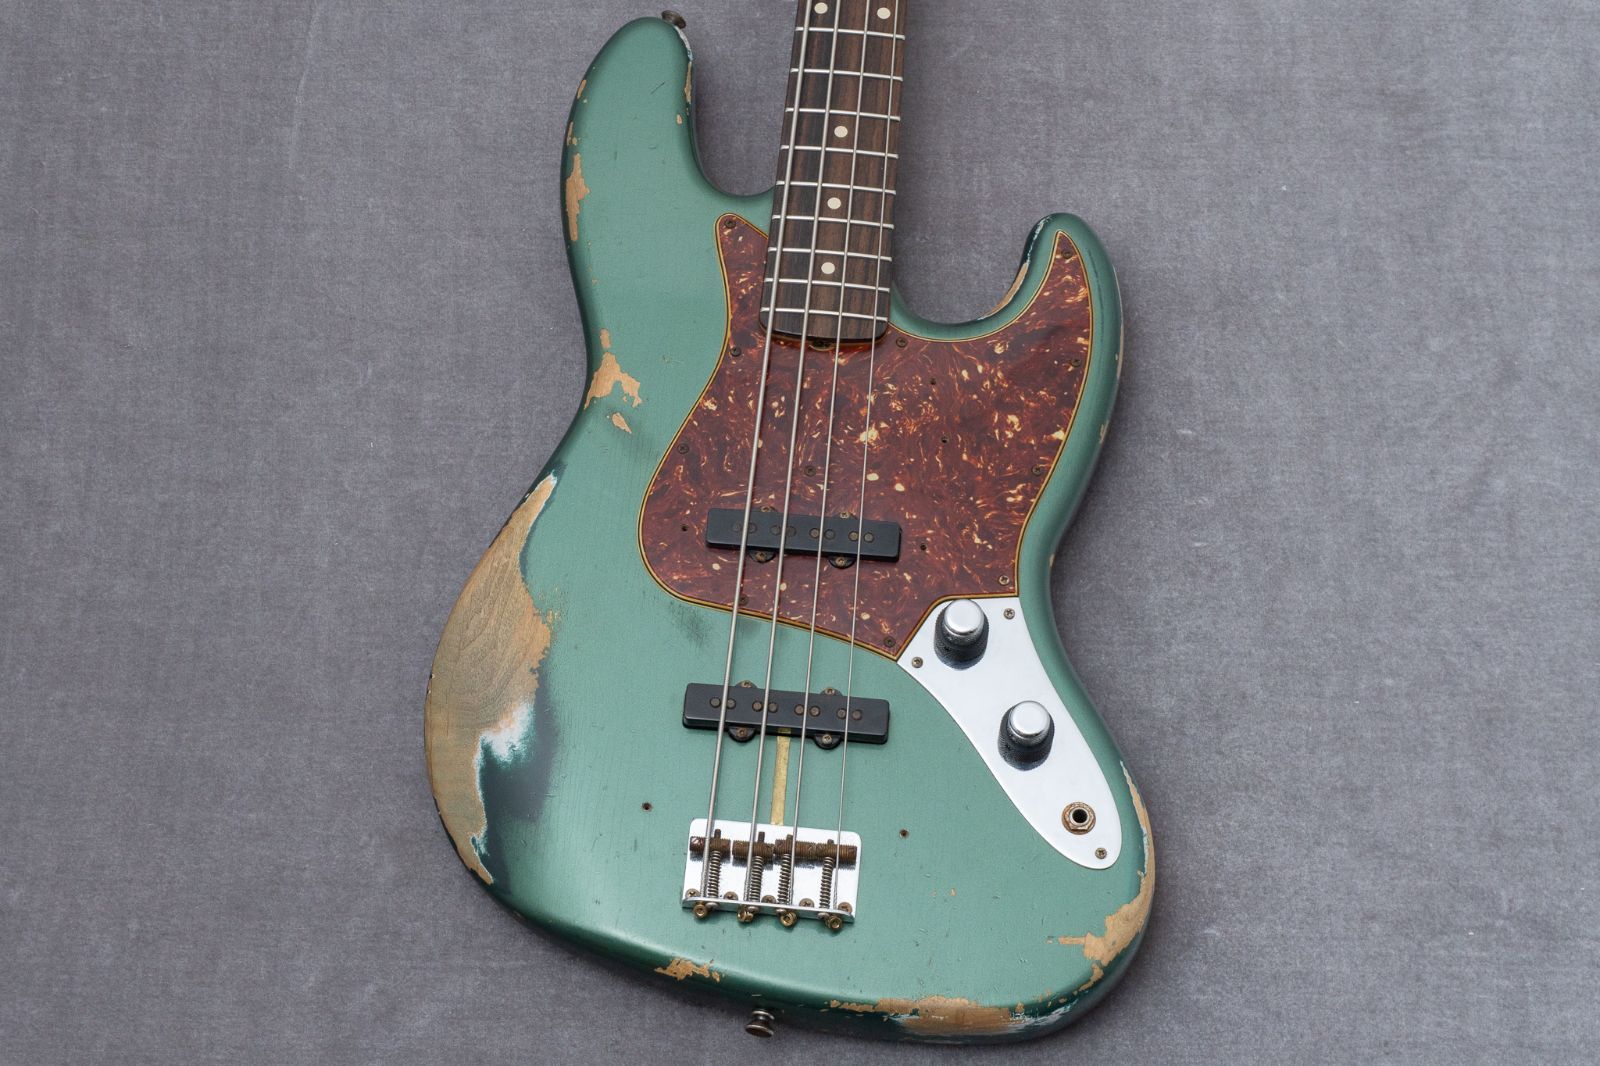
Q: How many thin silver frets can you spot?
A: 9